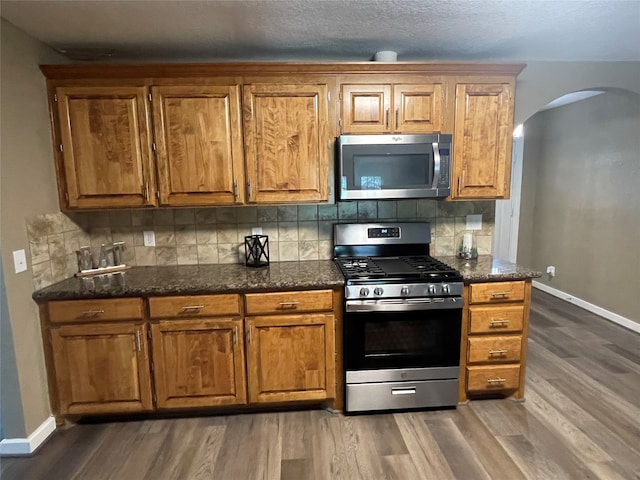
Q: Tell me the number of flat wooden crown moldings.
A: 1